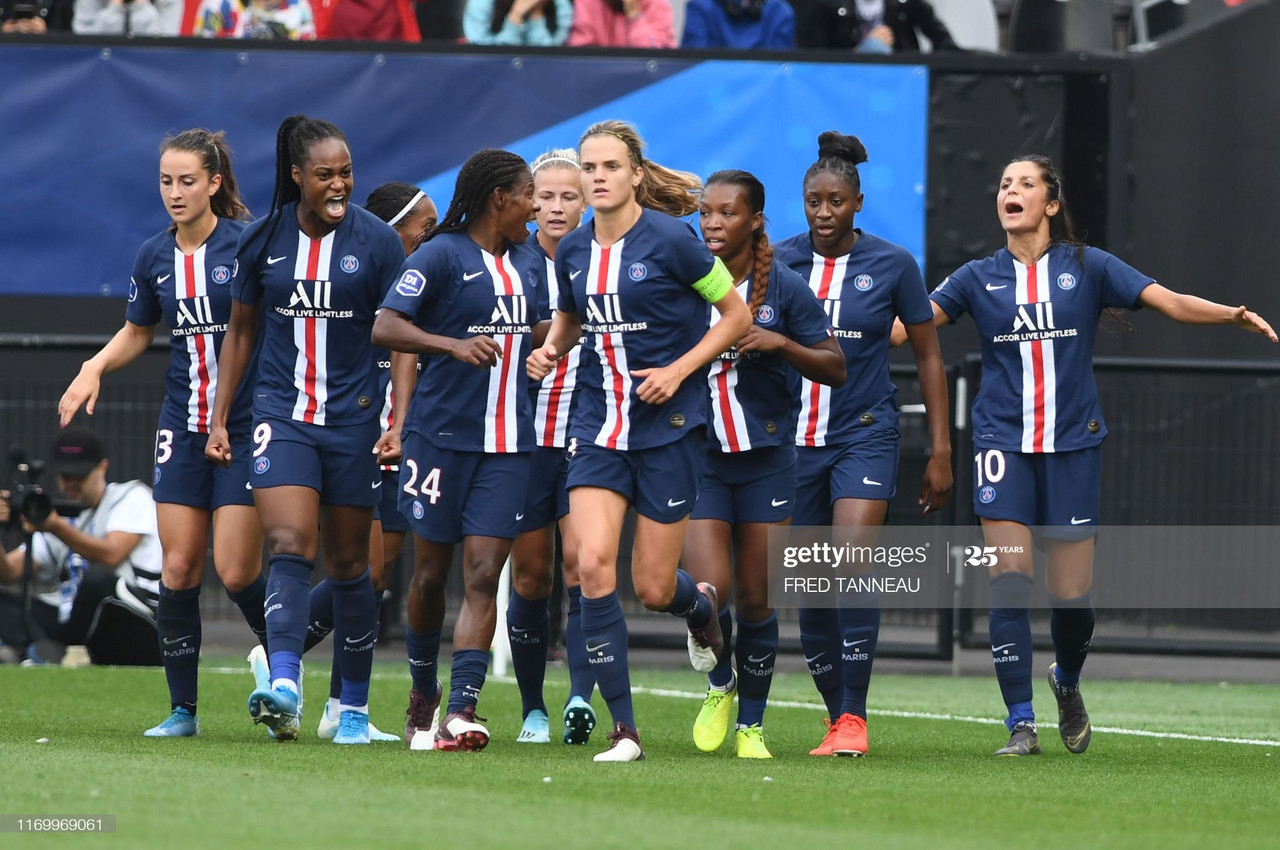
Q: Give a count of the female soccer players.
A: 9